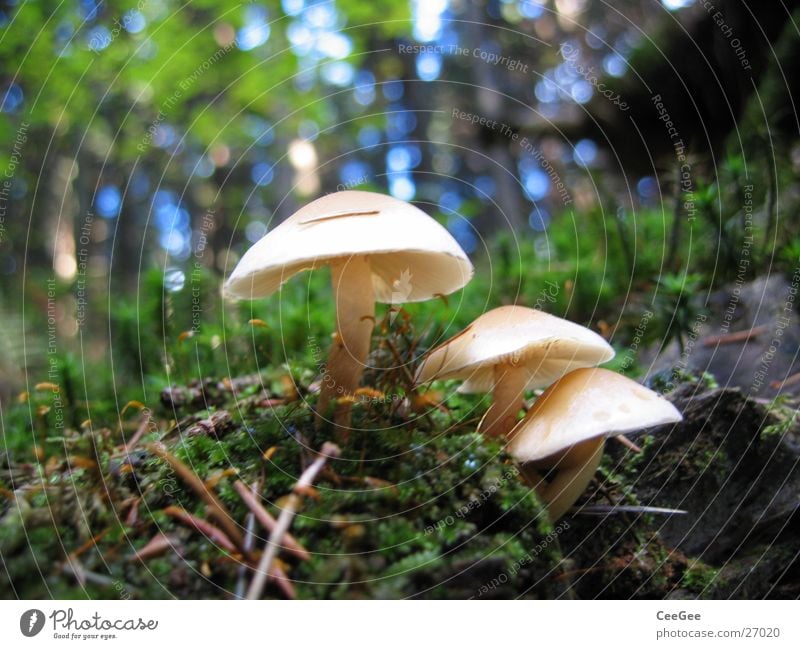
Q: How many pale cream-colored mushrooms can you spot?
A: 3